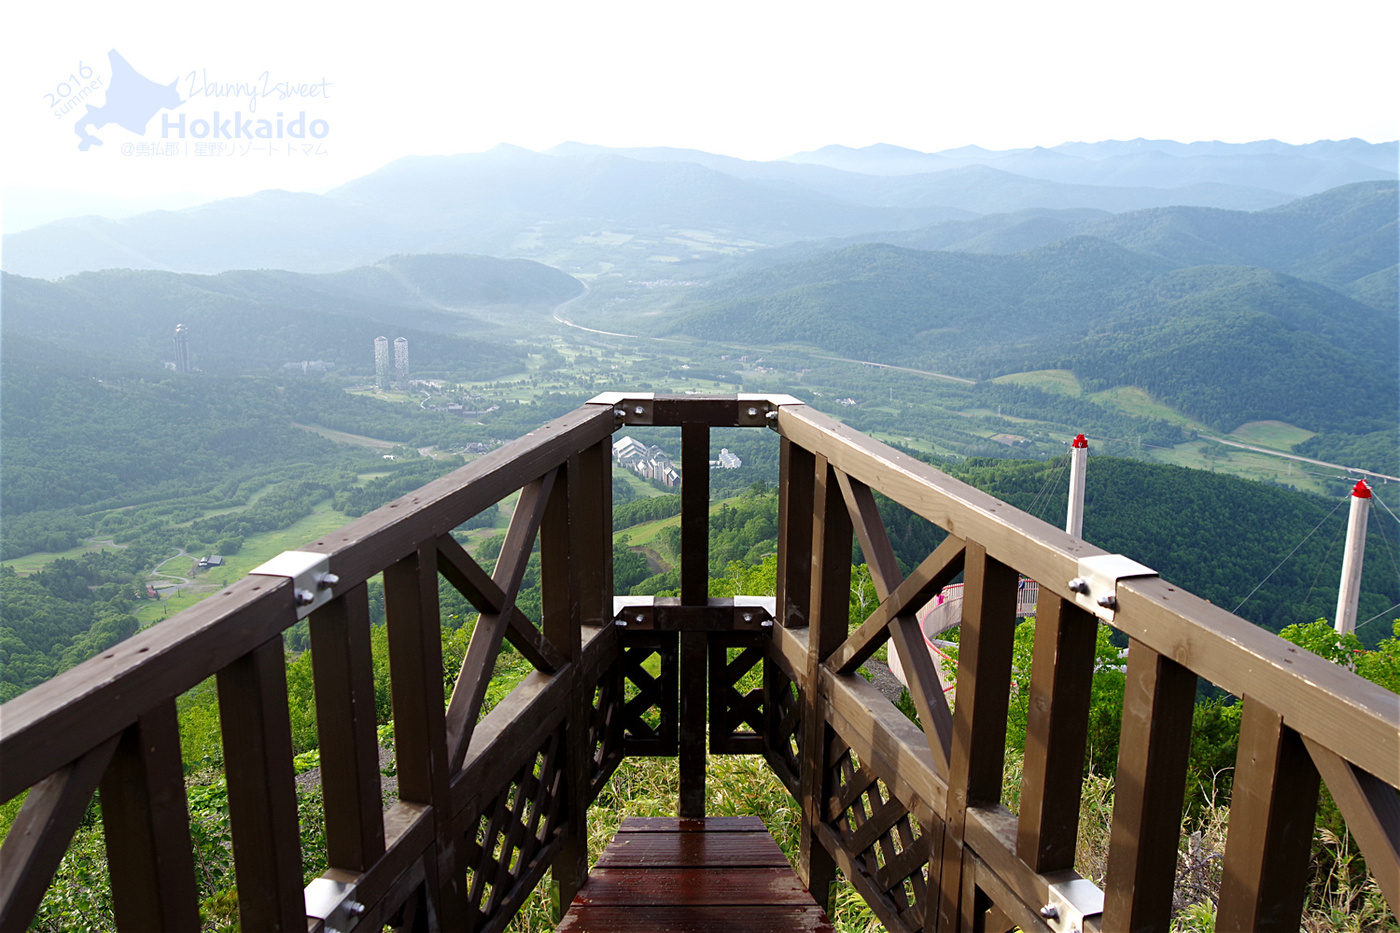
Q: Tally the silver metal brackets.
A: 8